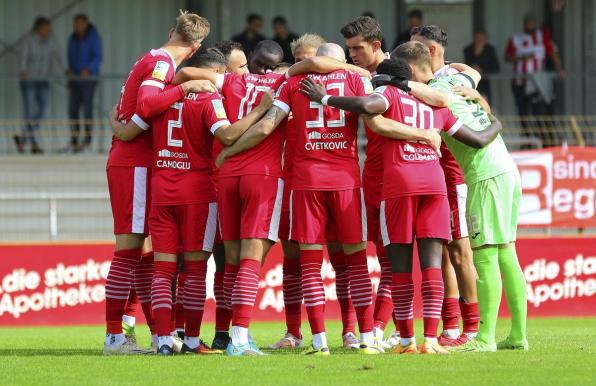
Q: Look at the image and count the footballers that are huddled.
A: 11